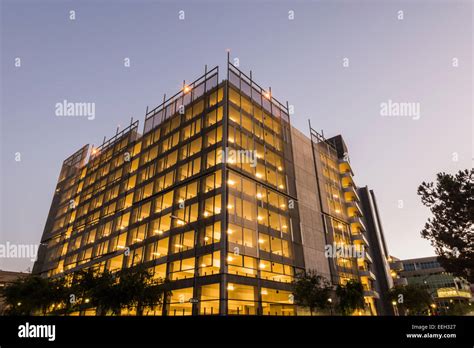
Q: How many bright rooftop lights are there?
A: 3